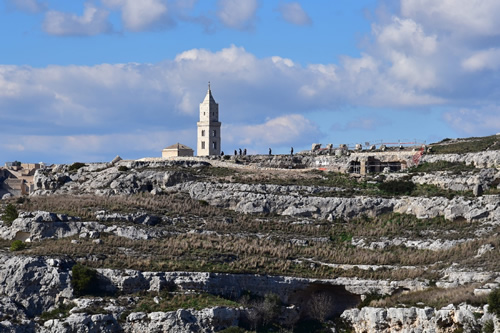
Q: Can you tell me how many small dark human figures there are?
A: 6